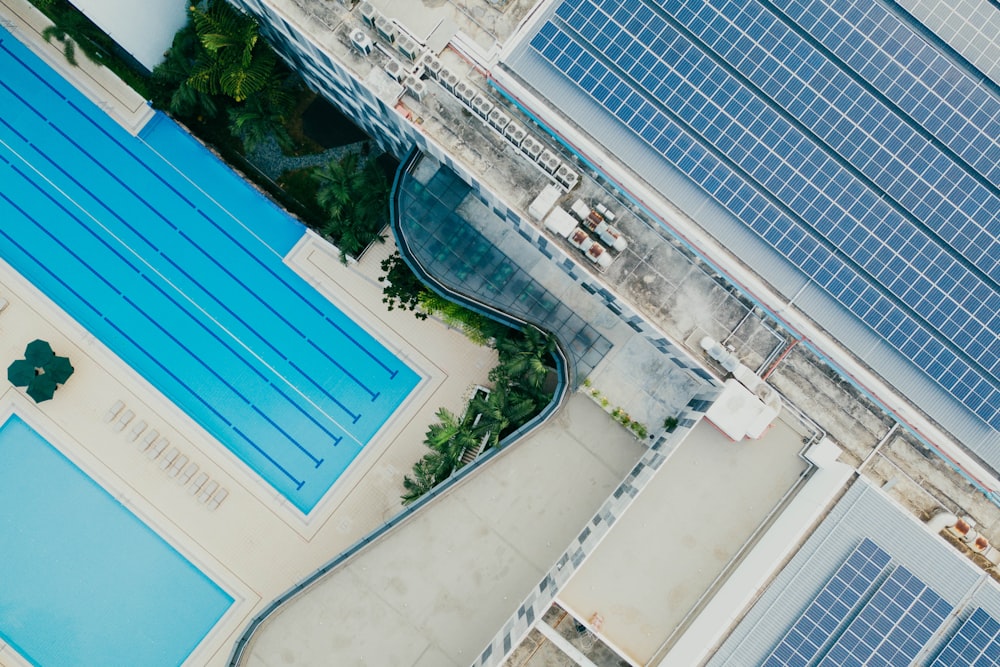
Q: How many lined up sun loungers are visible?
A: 11